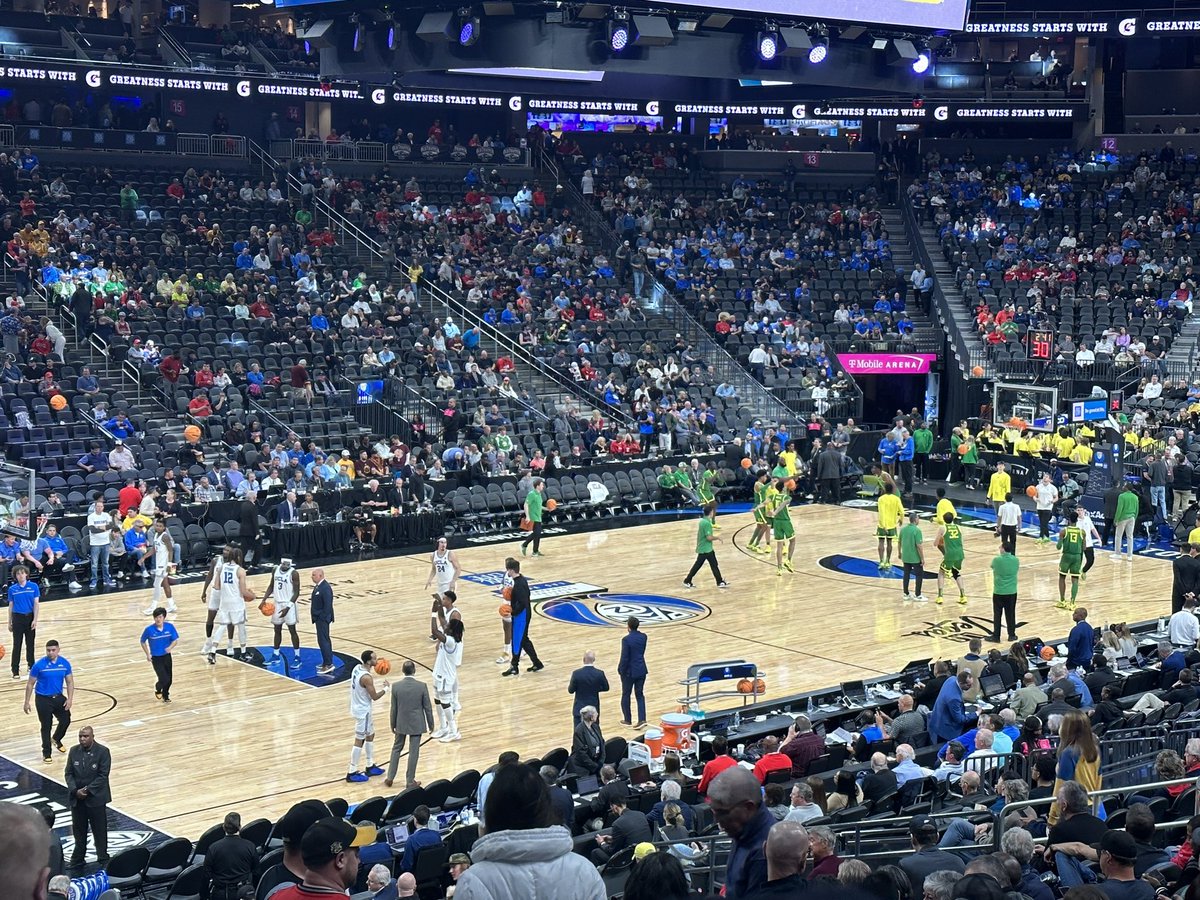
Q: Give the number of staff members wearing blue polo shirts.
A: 3